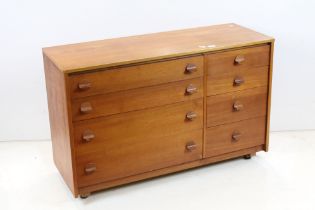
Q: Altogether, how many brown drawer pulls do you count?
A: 12